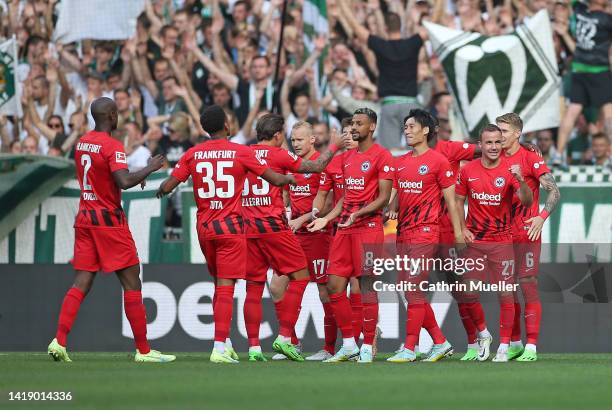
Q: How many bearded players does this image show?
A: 1